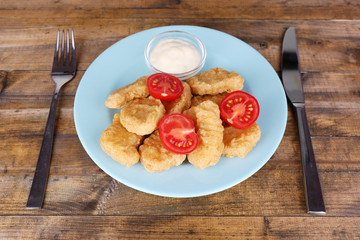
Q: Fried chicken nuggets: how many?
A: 9